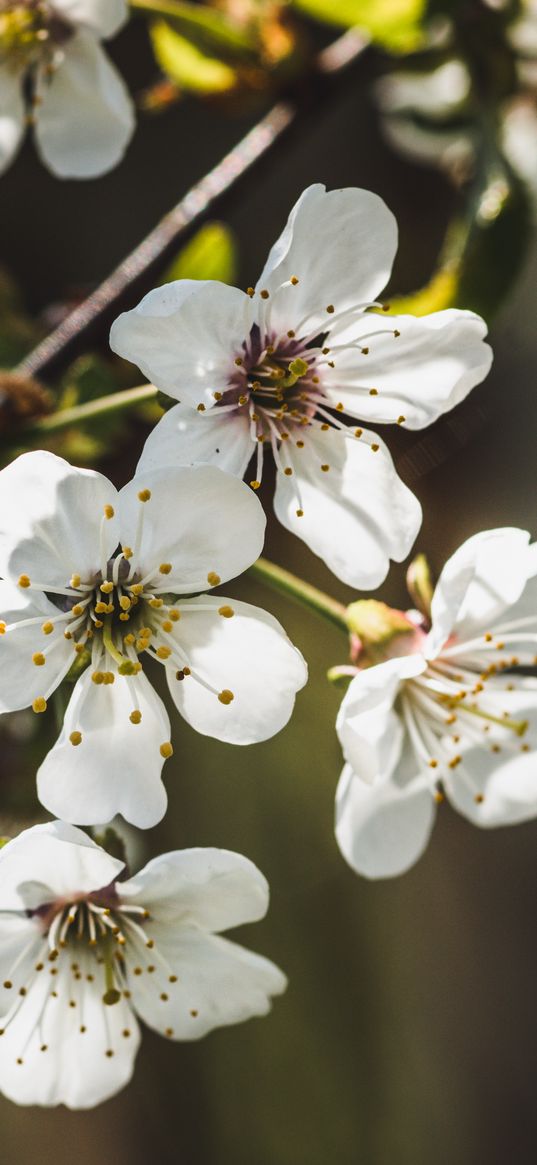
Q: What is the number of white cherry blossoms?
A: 5